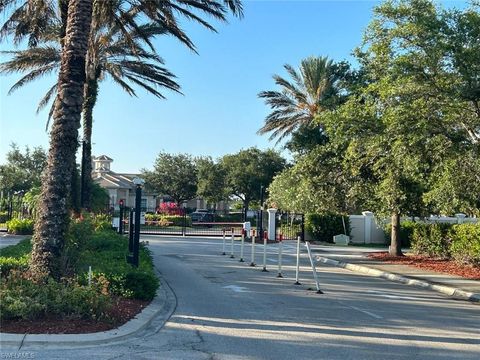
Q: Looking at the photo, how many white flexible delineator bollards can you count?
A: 8